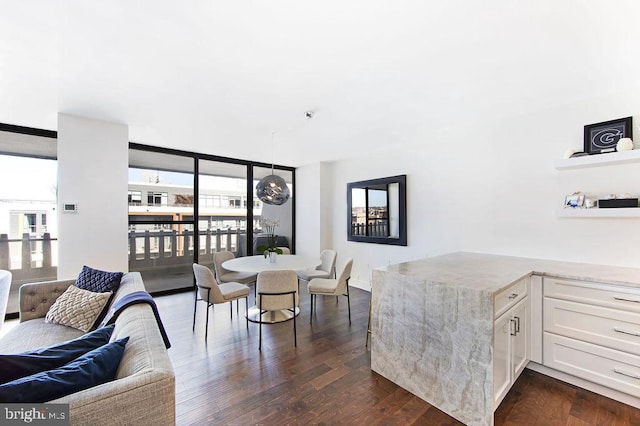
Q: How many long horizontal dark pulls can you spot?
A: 3